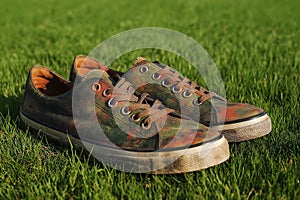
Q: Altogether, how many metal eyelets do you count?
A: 12